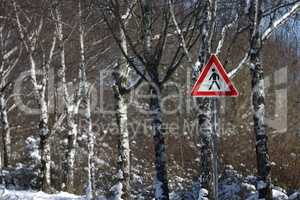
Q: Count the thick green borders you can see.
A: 0